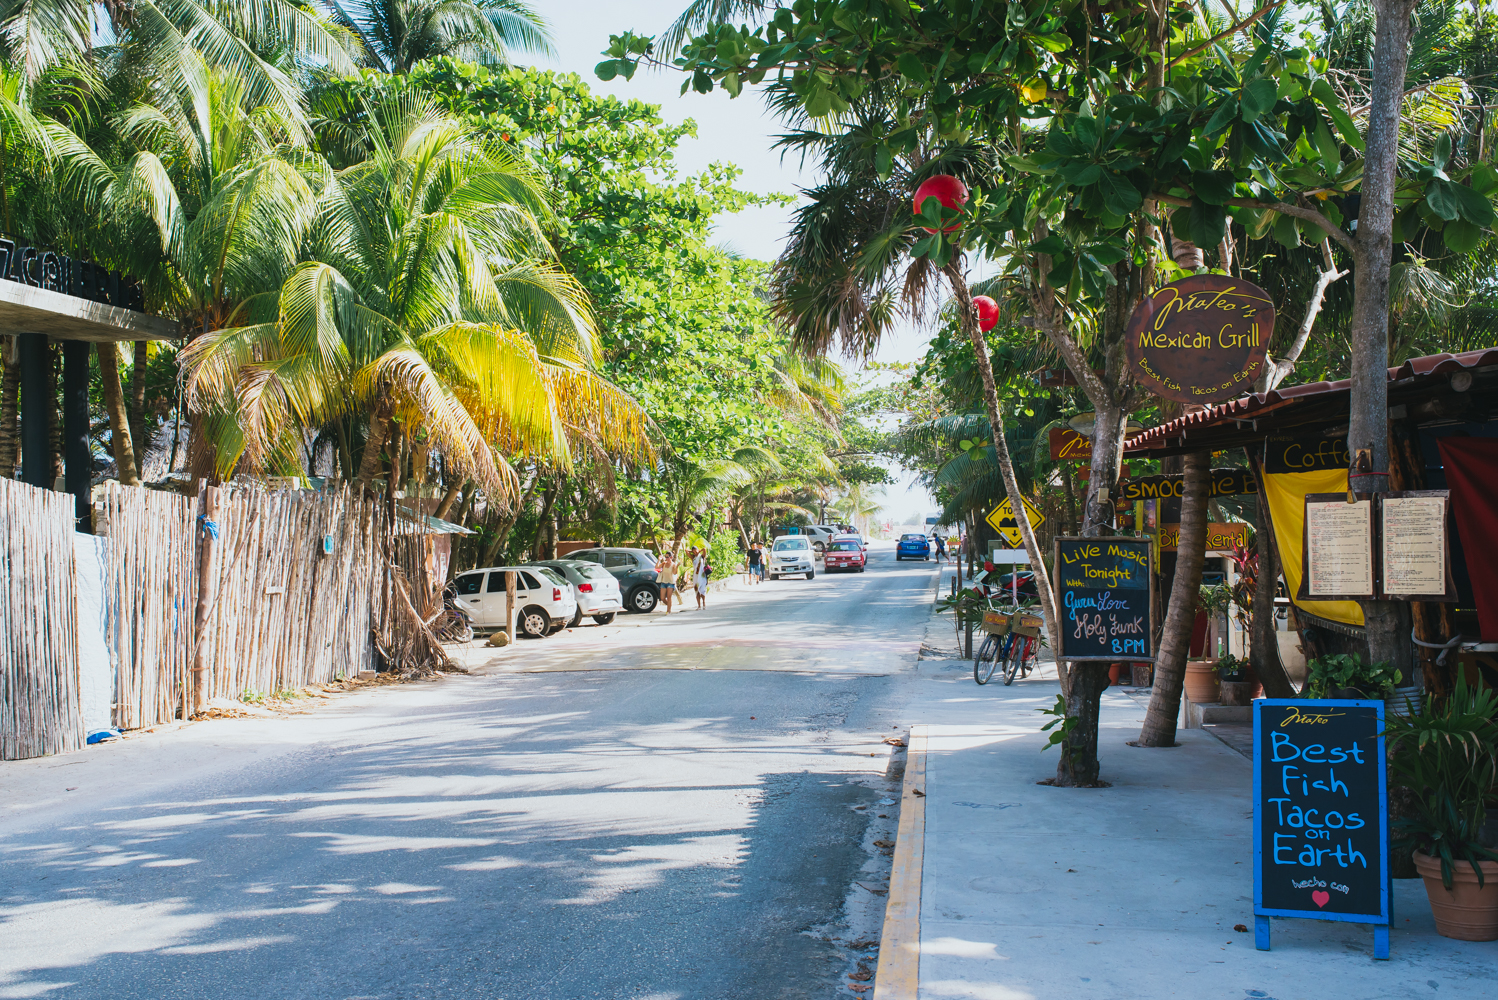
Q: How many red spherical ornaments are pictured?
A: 2